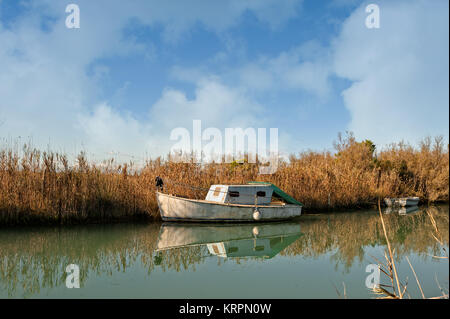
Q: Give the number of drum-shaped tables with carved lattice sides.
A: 0